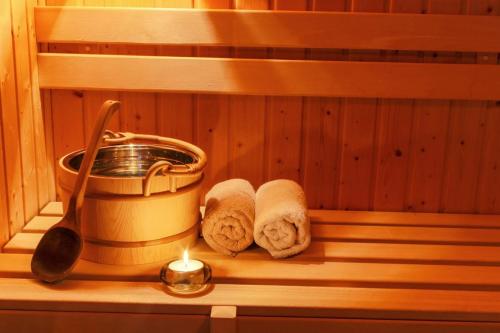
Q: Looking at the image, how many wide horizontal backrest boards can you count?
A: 2